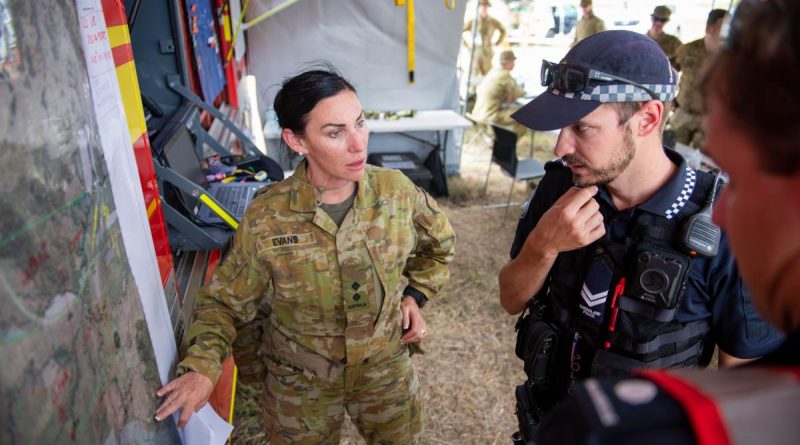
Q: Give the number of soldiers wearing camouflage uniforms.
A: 6